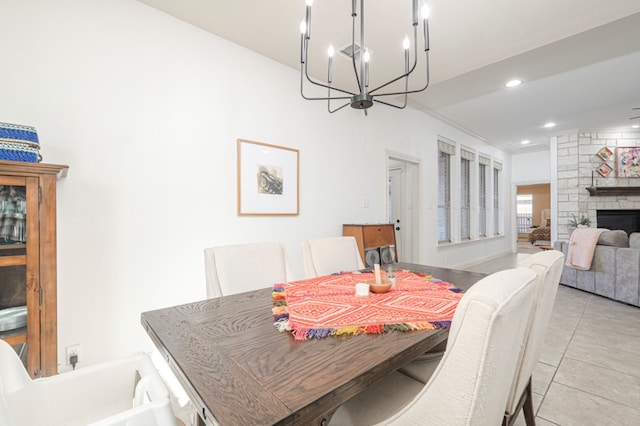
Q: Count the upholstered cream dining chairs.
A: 4